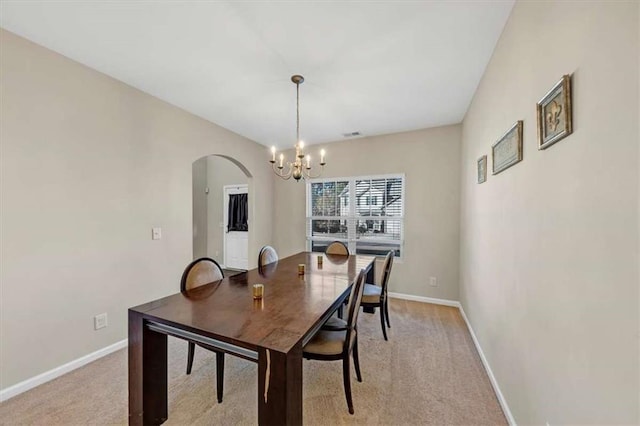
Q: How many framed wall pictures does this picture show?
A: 3